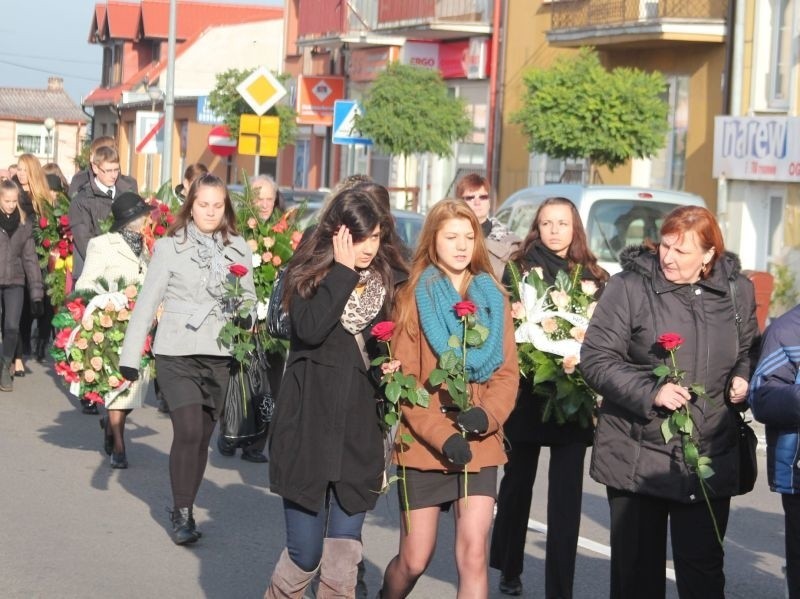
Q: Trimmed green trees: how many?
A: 3